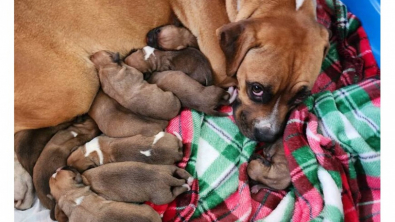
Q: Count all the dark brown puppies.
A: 11